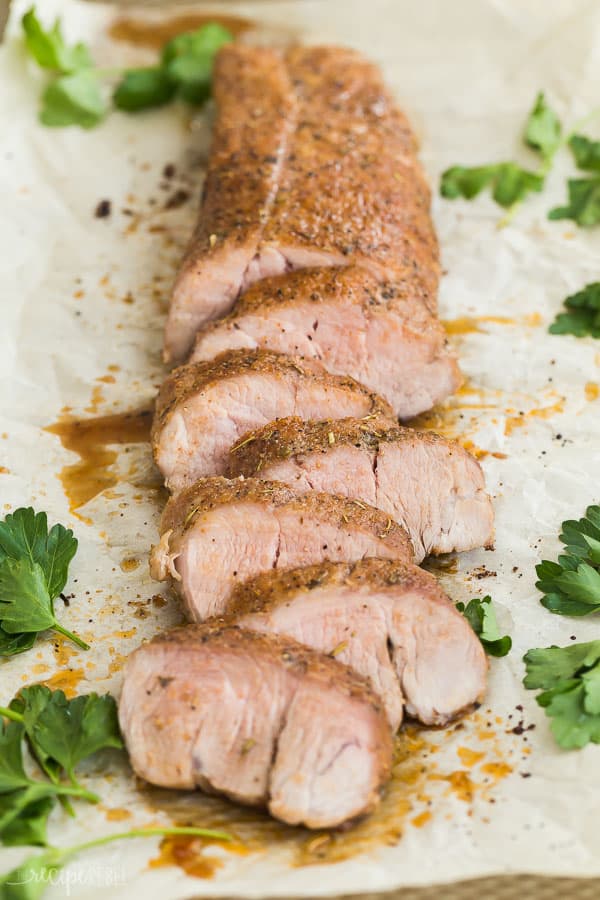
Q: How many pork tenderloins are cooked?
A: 1